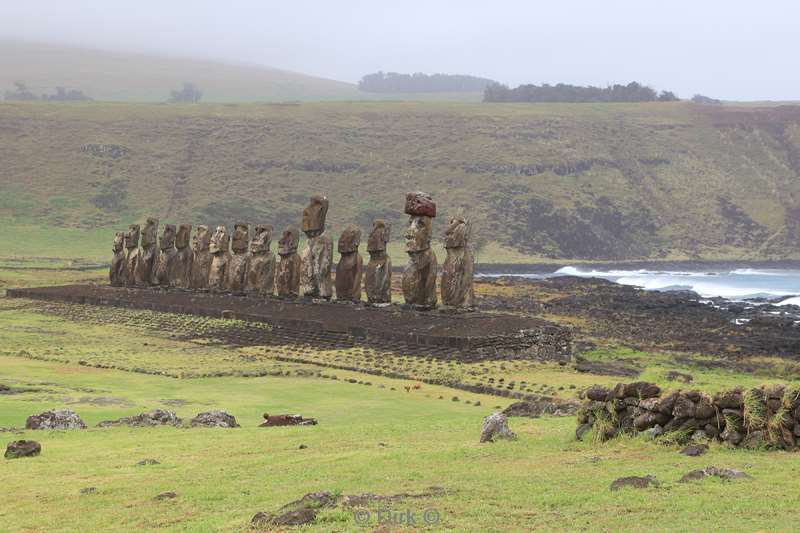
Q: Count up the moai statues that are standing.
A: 15